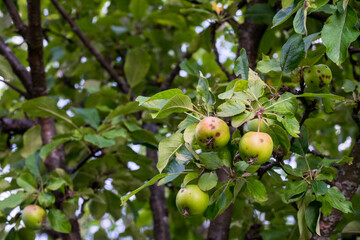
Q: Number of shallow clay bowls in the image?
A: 0